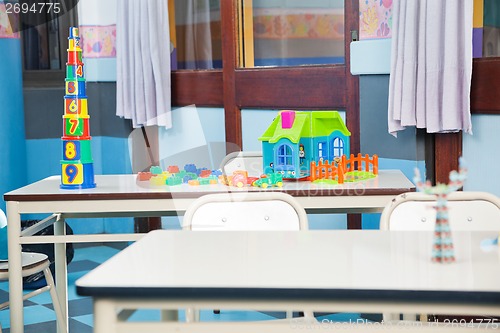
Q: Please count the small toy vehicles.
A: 2